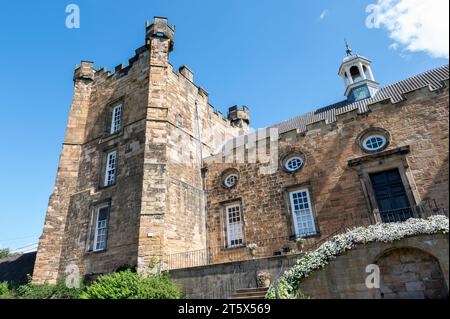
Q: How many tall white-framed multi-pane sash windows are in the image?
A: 5